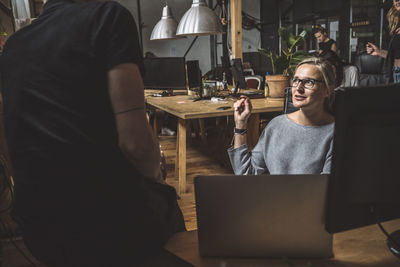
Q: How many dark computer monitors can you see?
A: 4